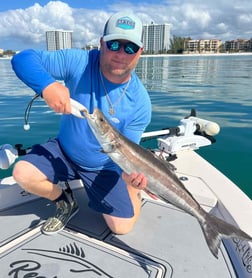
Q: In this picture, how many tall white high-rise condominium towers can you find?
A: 2